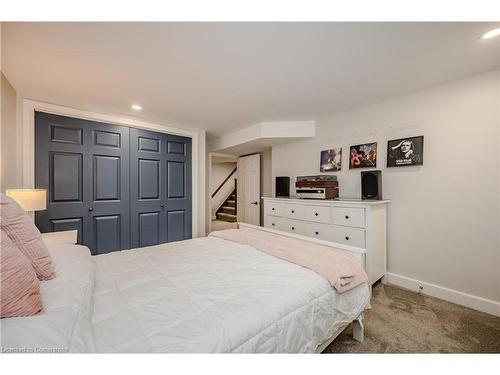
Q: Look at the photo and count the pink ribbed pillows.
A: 2